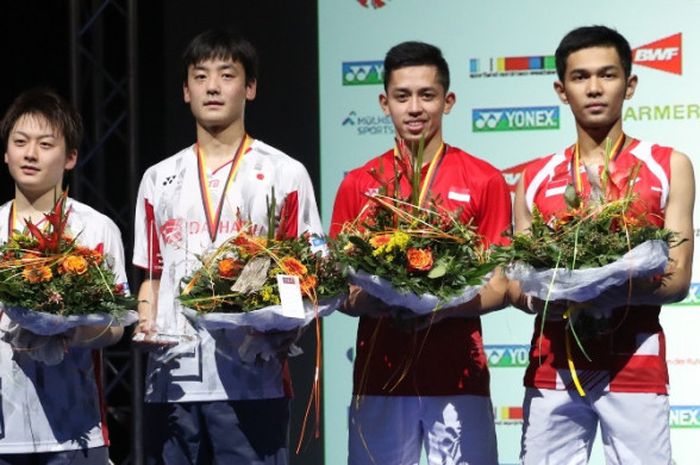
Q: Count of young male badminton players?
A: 4